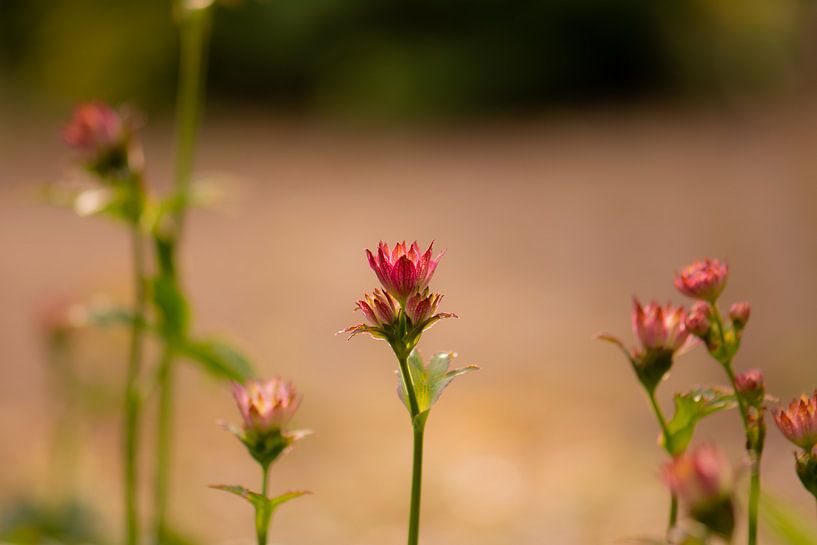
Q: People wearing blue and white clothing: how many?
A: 0